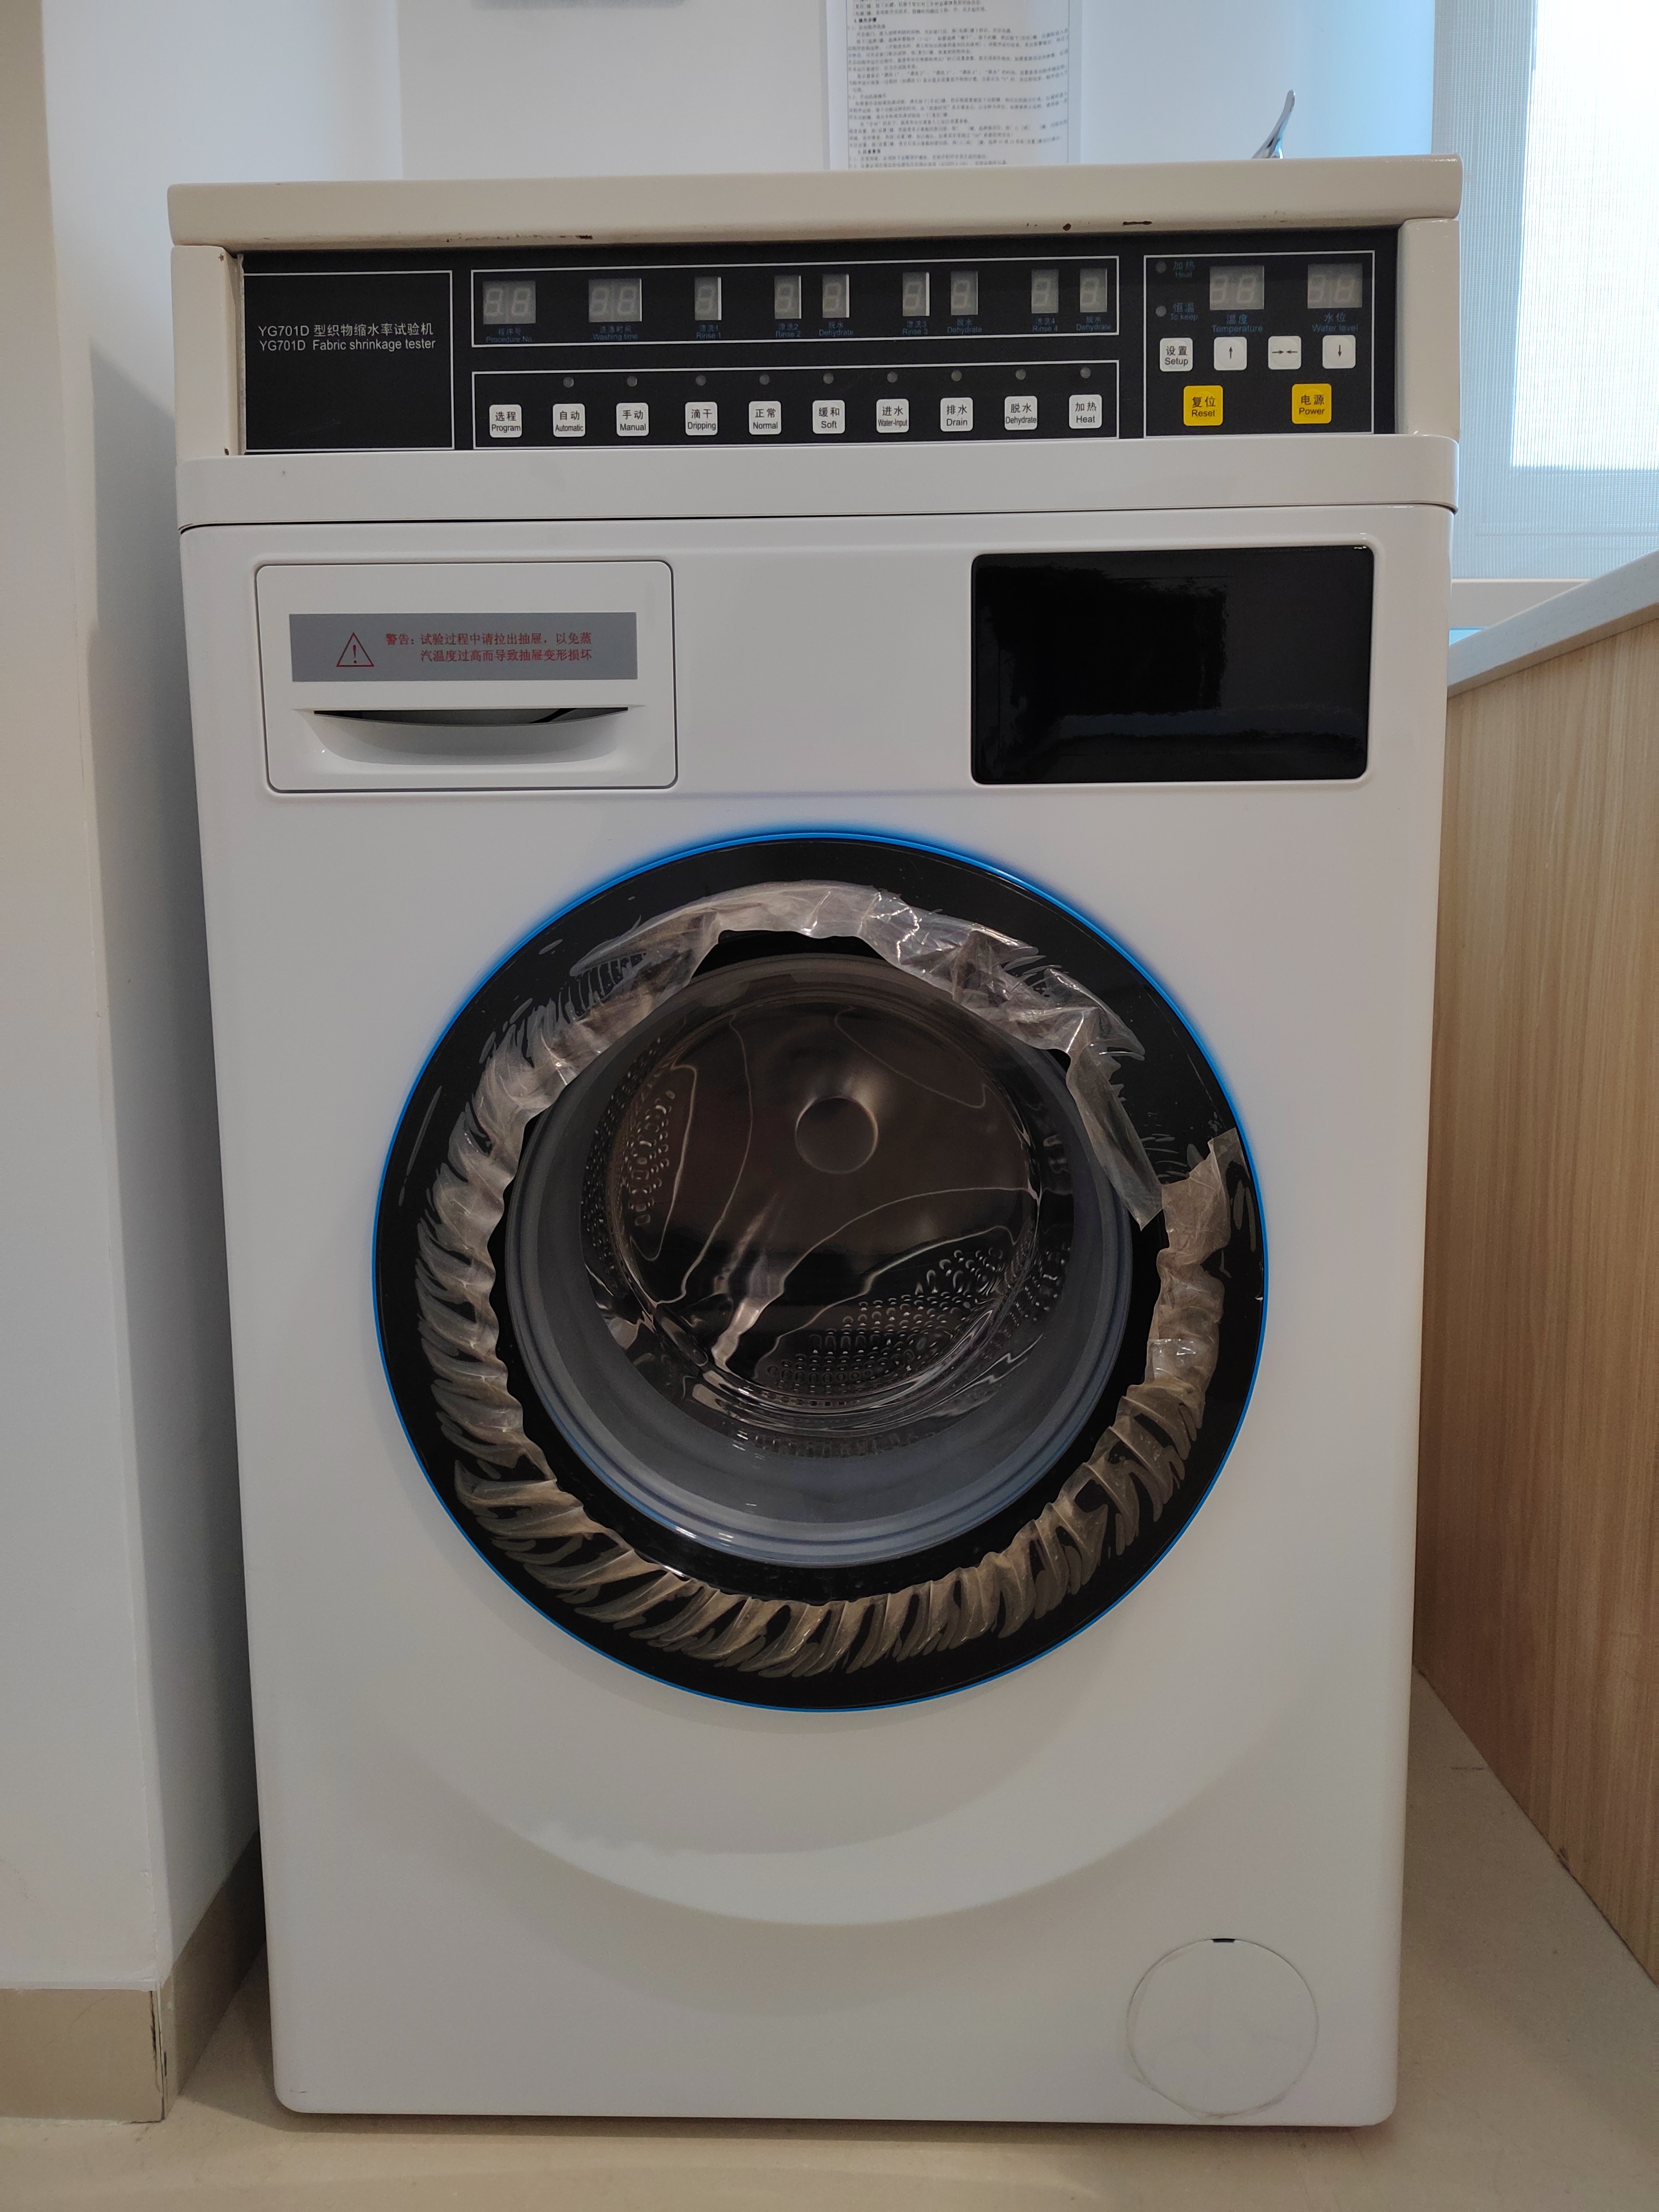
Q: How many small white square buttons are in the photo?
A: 14